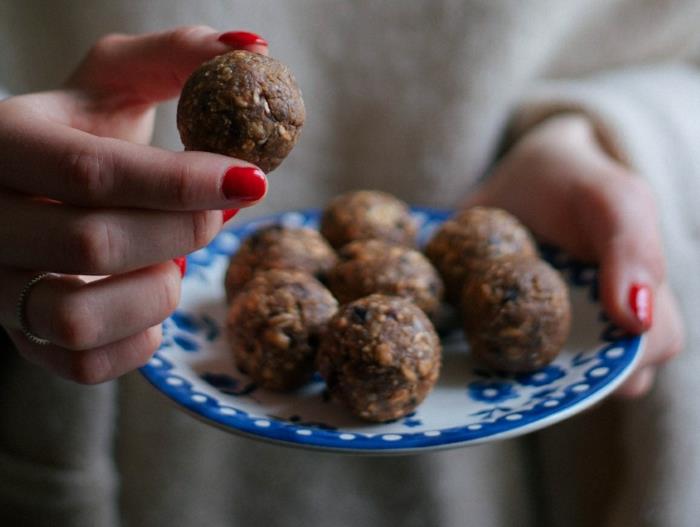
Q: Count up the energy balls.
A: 8